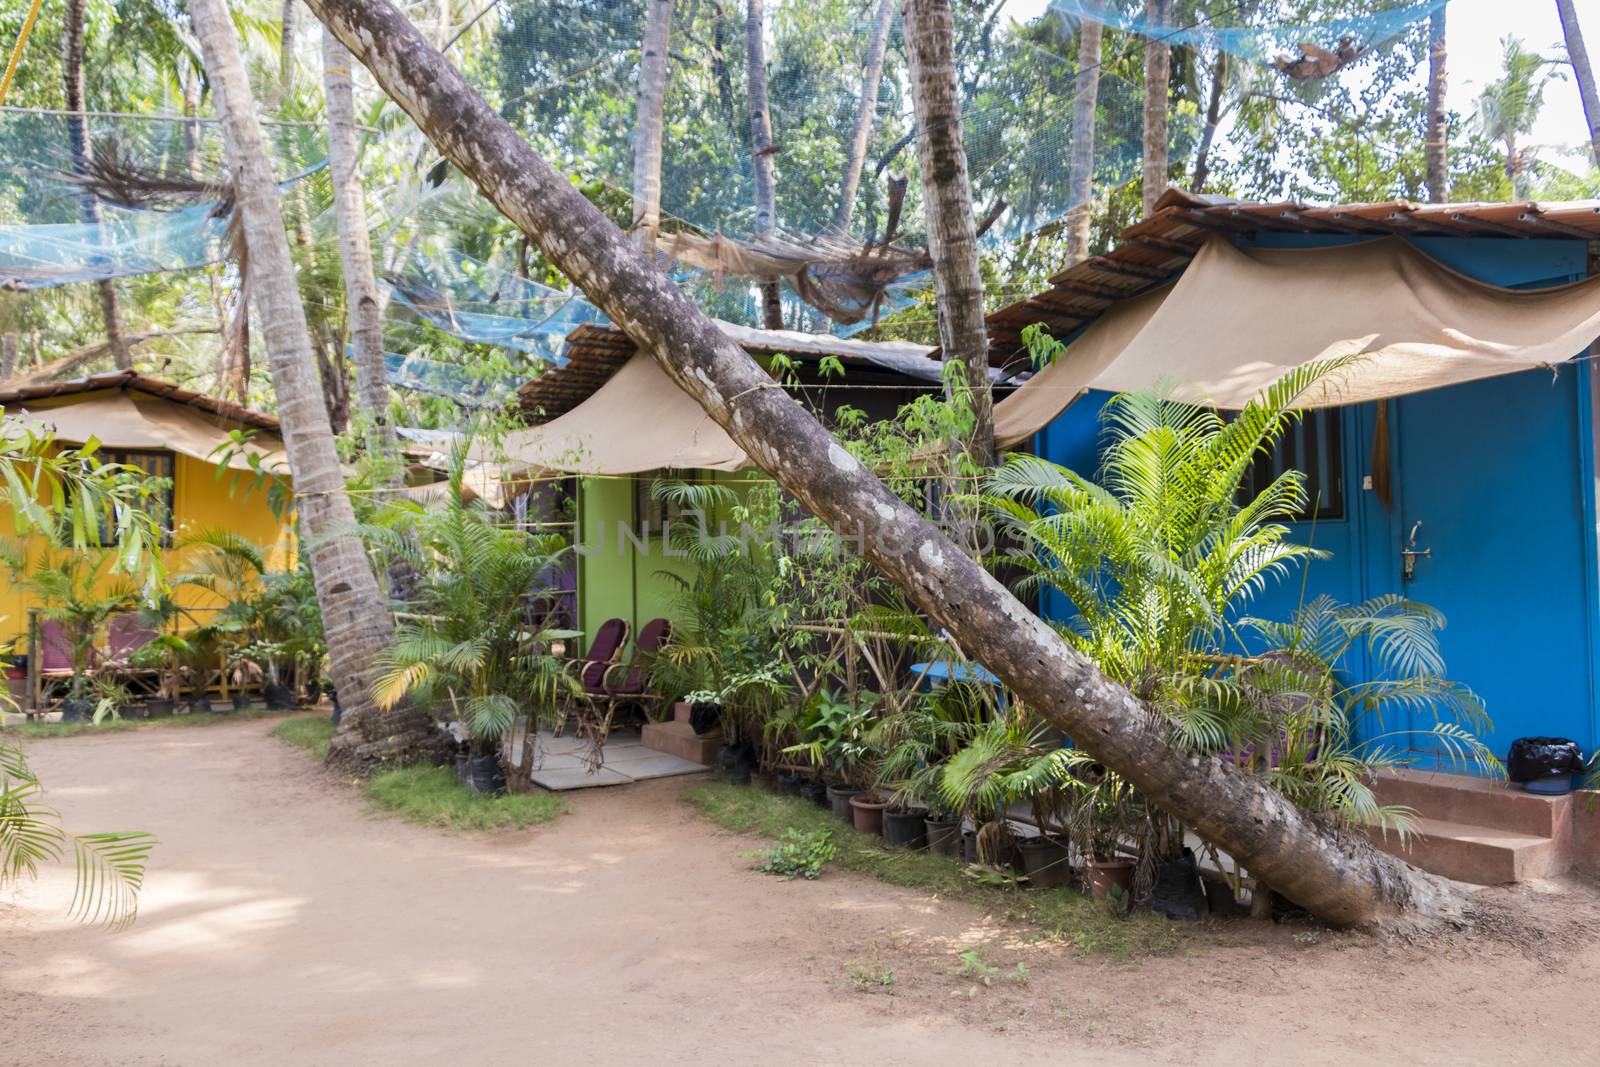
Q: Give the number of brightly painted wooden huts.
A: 3